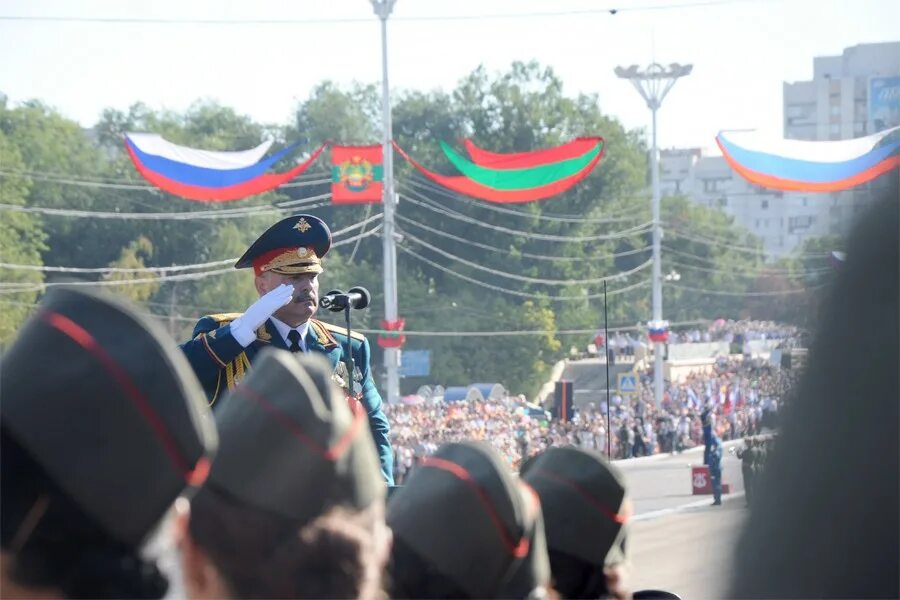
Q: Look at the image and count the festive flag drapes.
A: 3